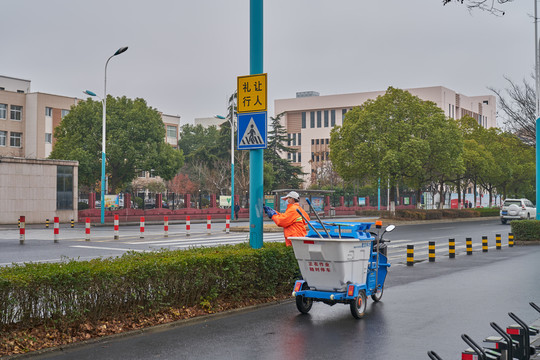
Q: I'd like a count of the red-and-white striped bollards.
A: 9